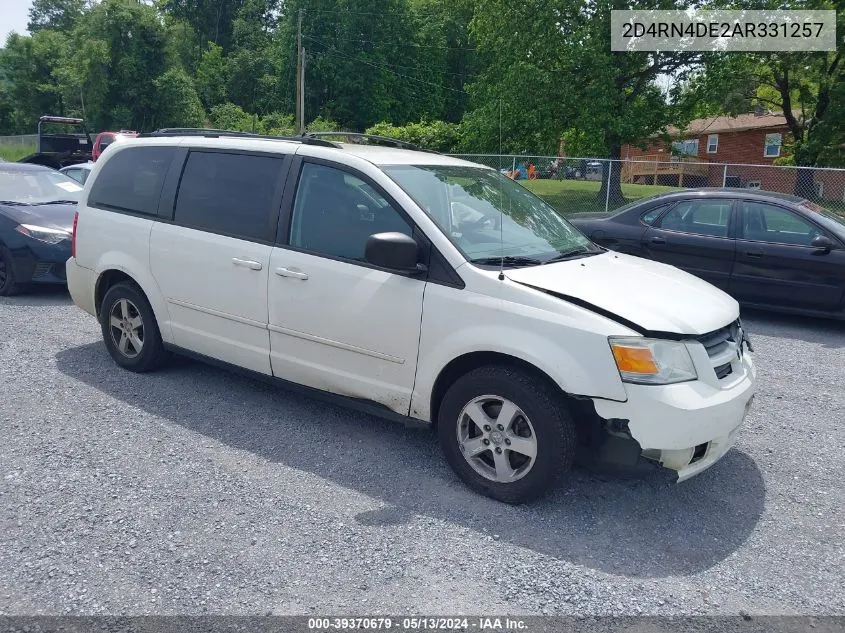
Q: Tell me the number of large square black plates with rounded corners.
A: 0